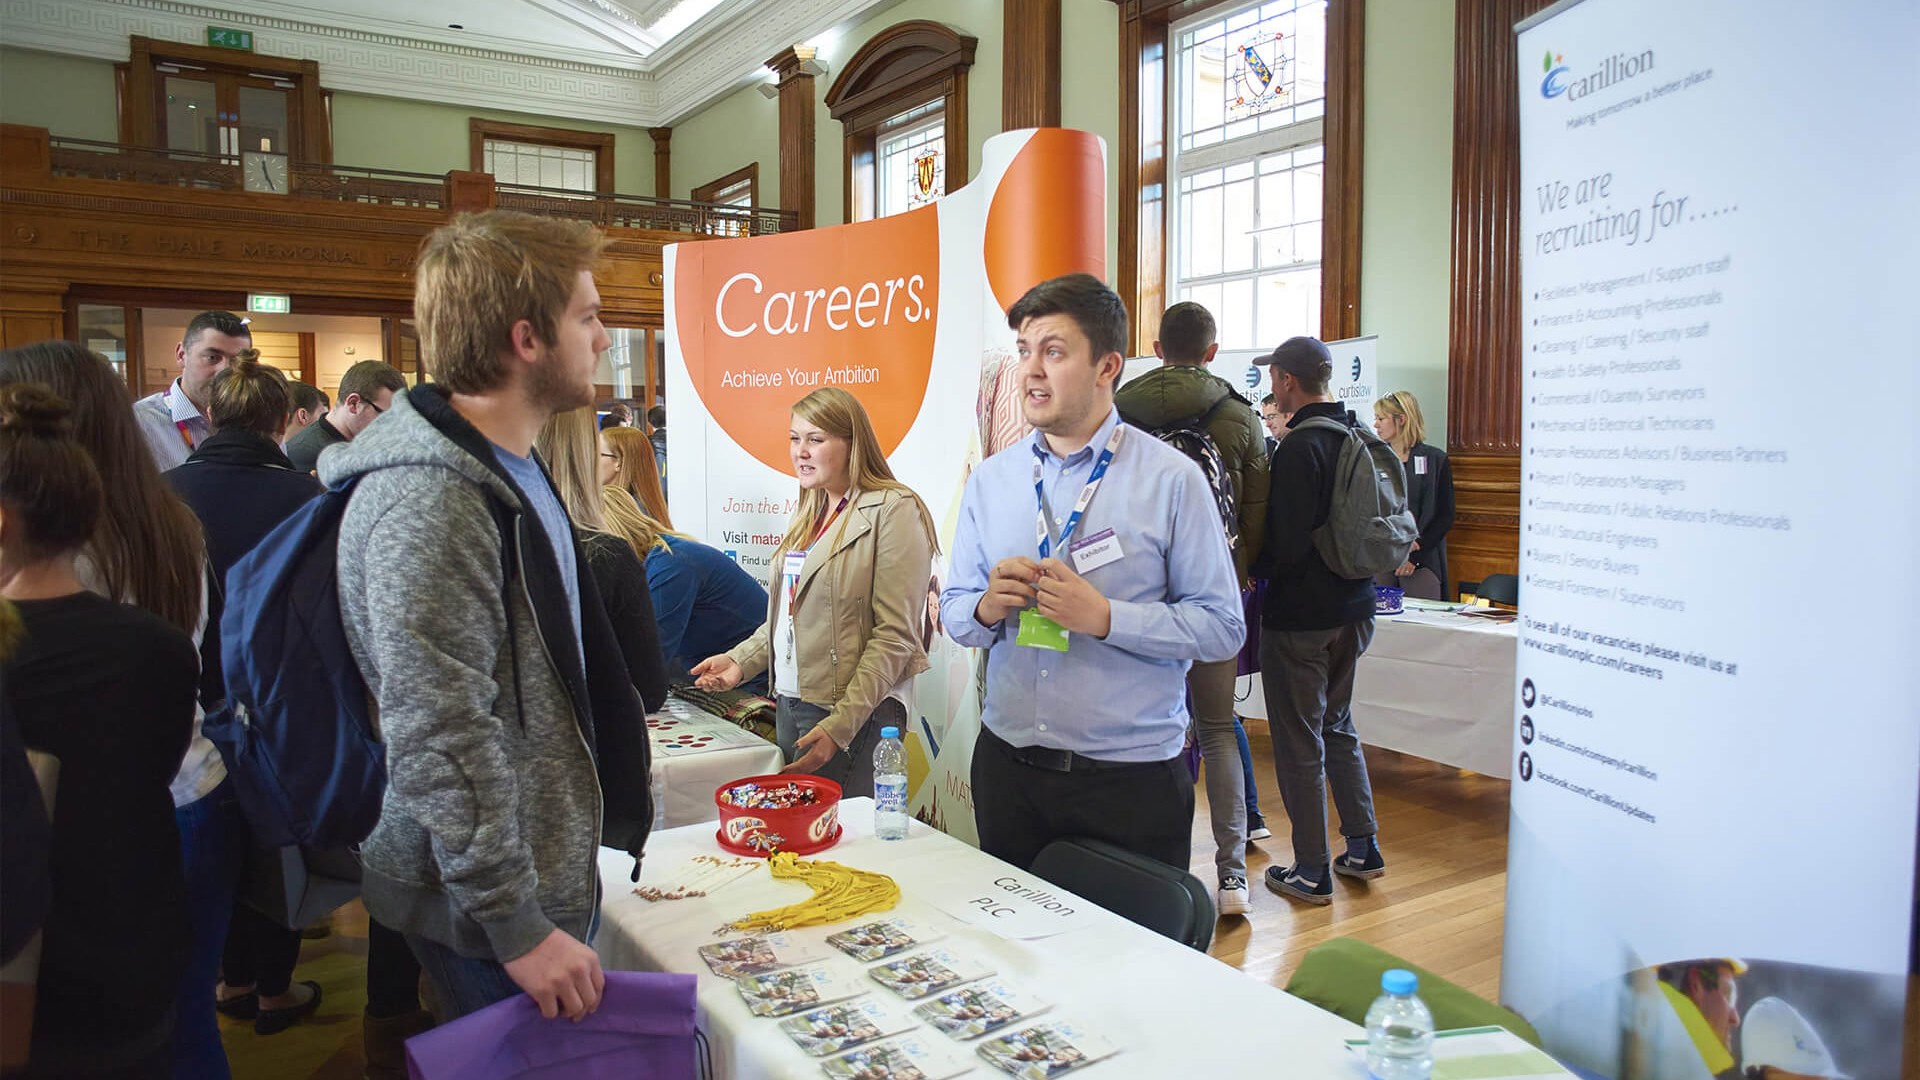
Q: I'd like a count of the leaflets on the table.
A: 8